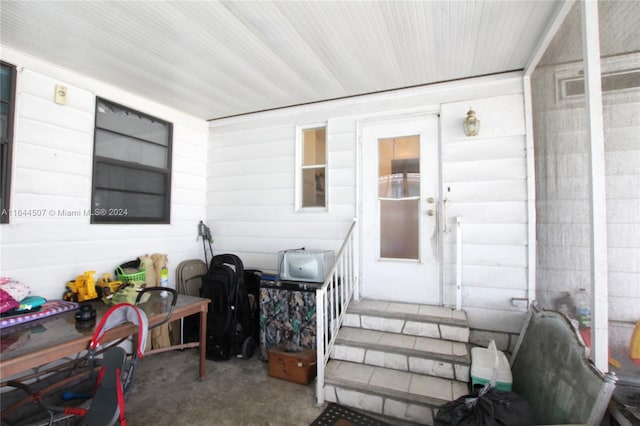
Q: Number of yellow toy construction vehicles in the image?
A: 2